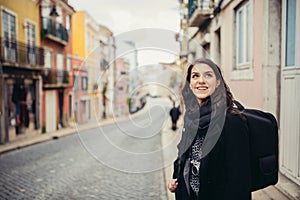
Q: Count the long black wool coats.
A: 1